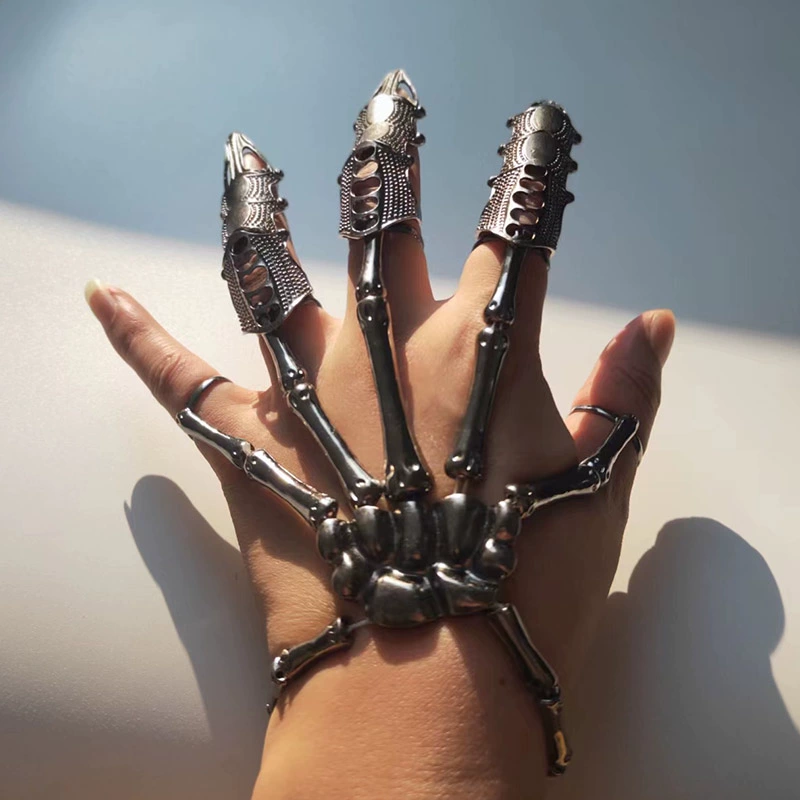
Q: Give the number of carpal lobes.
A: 9